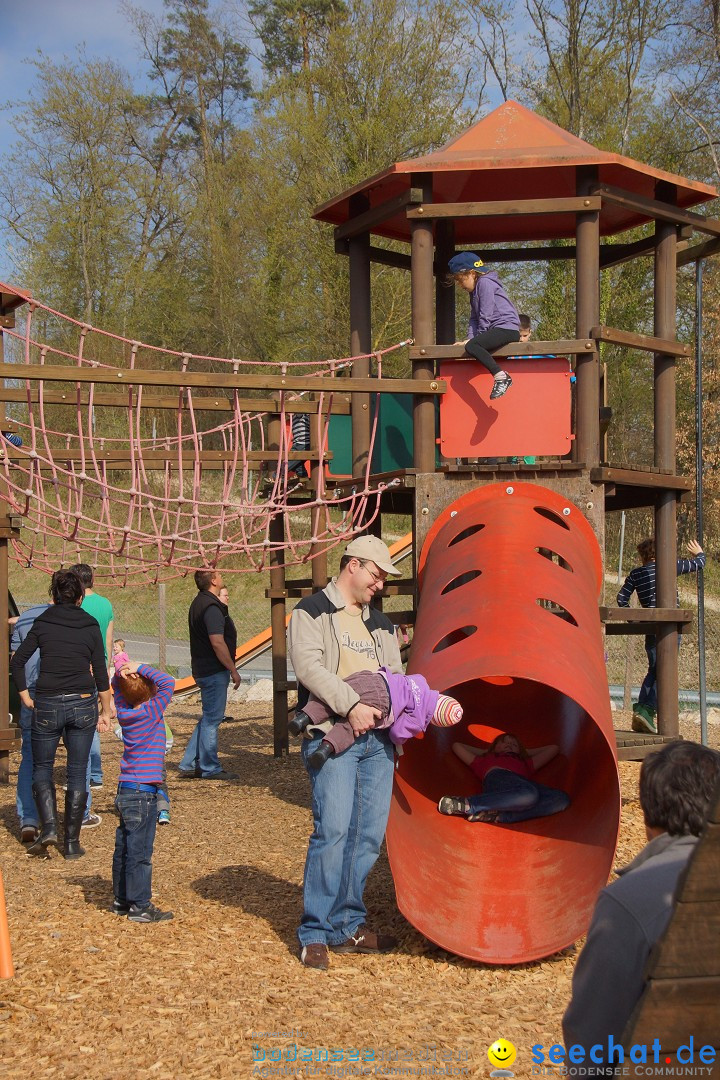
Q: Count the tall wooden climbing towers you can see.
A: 2